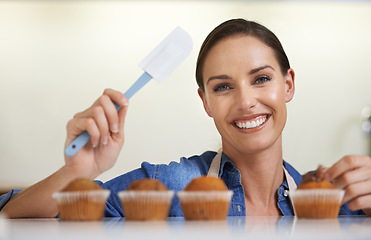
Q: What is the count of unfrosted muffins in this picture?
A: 4